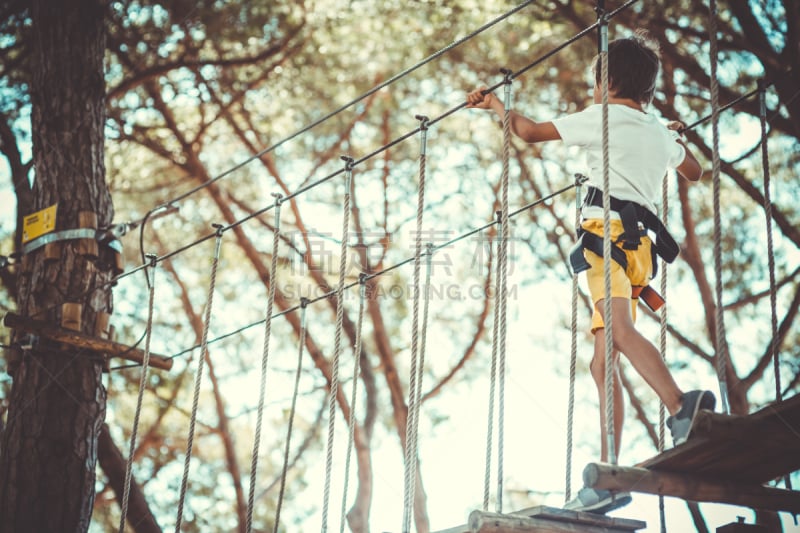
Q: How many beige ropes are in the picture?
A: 15